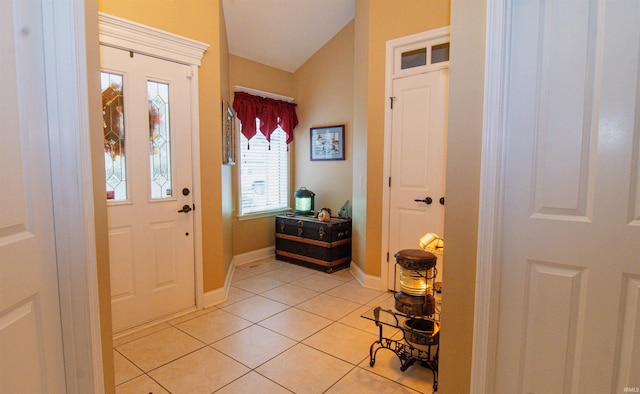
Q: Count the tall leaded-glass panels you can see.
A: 2